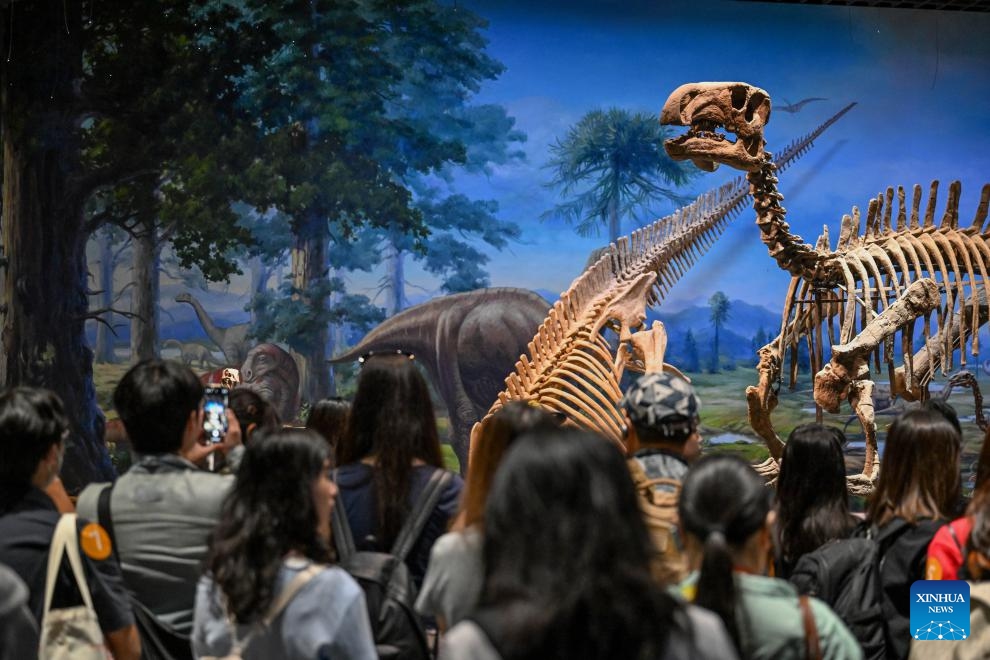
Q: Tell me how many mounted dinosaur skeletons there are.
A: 2